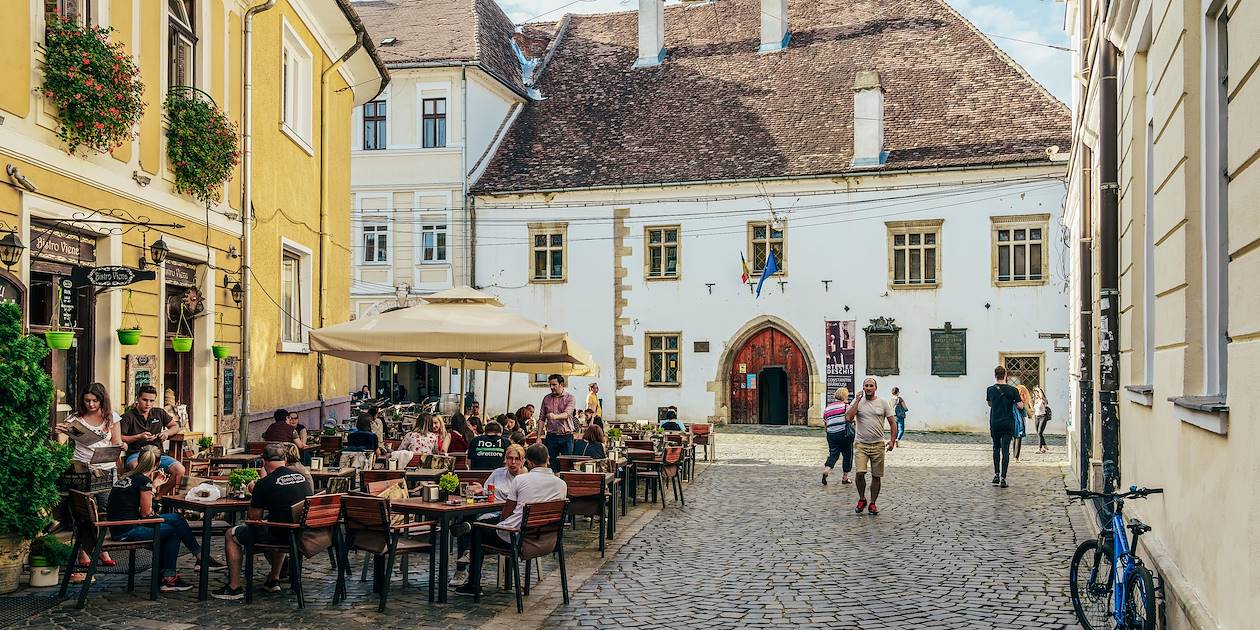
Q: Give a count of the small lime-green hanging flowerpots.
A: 4